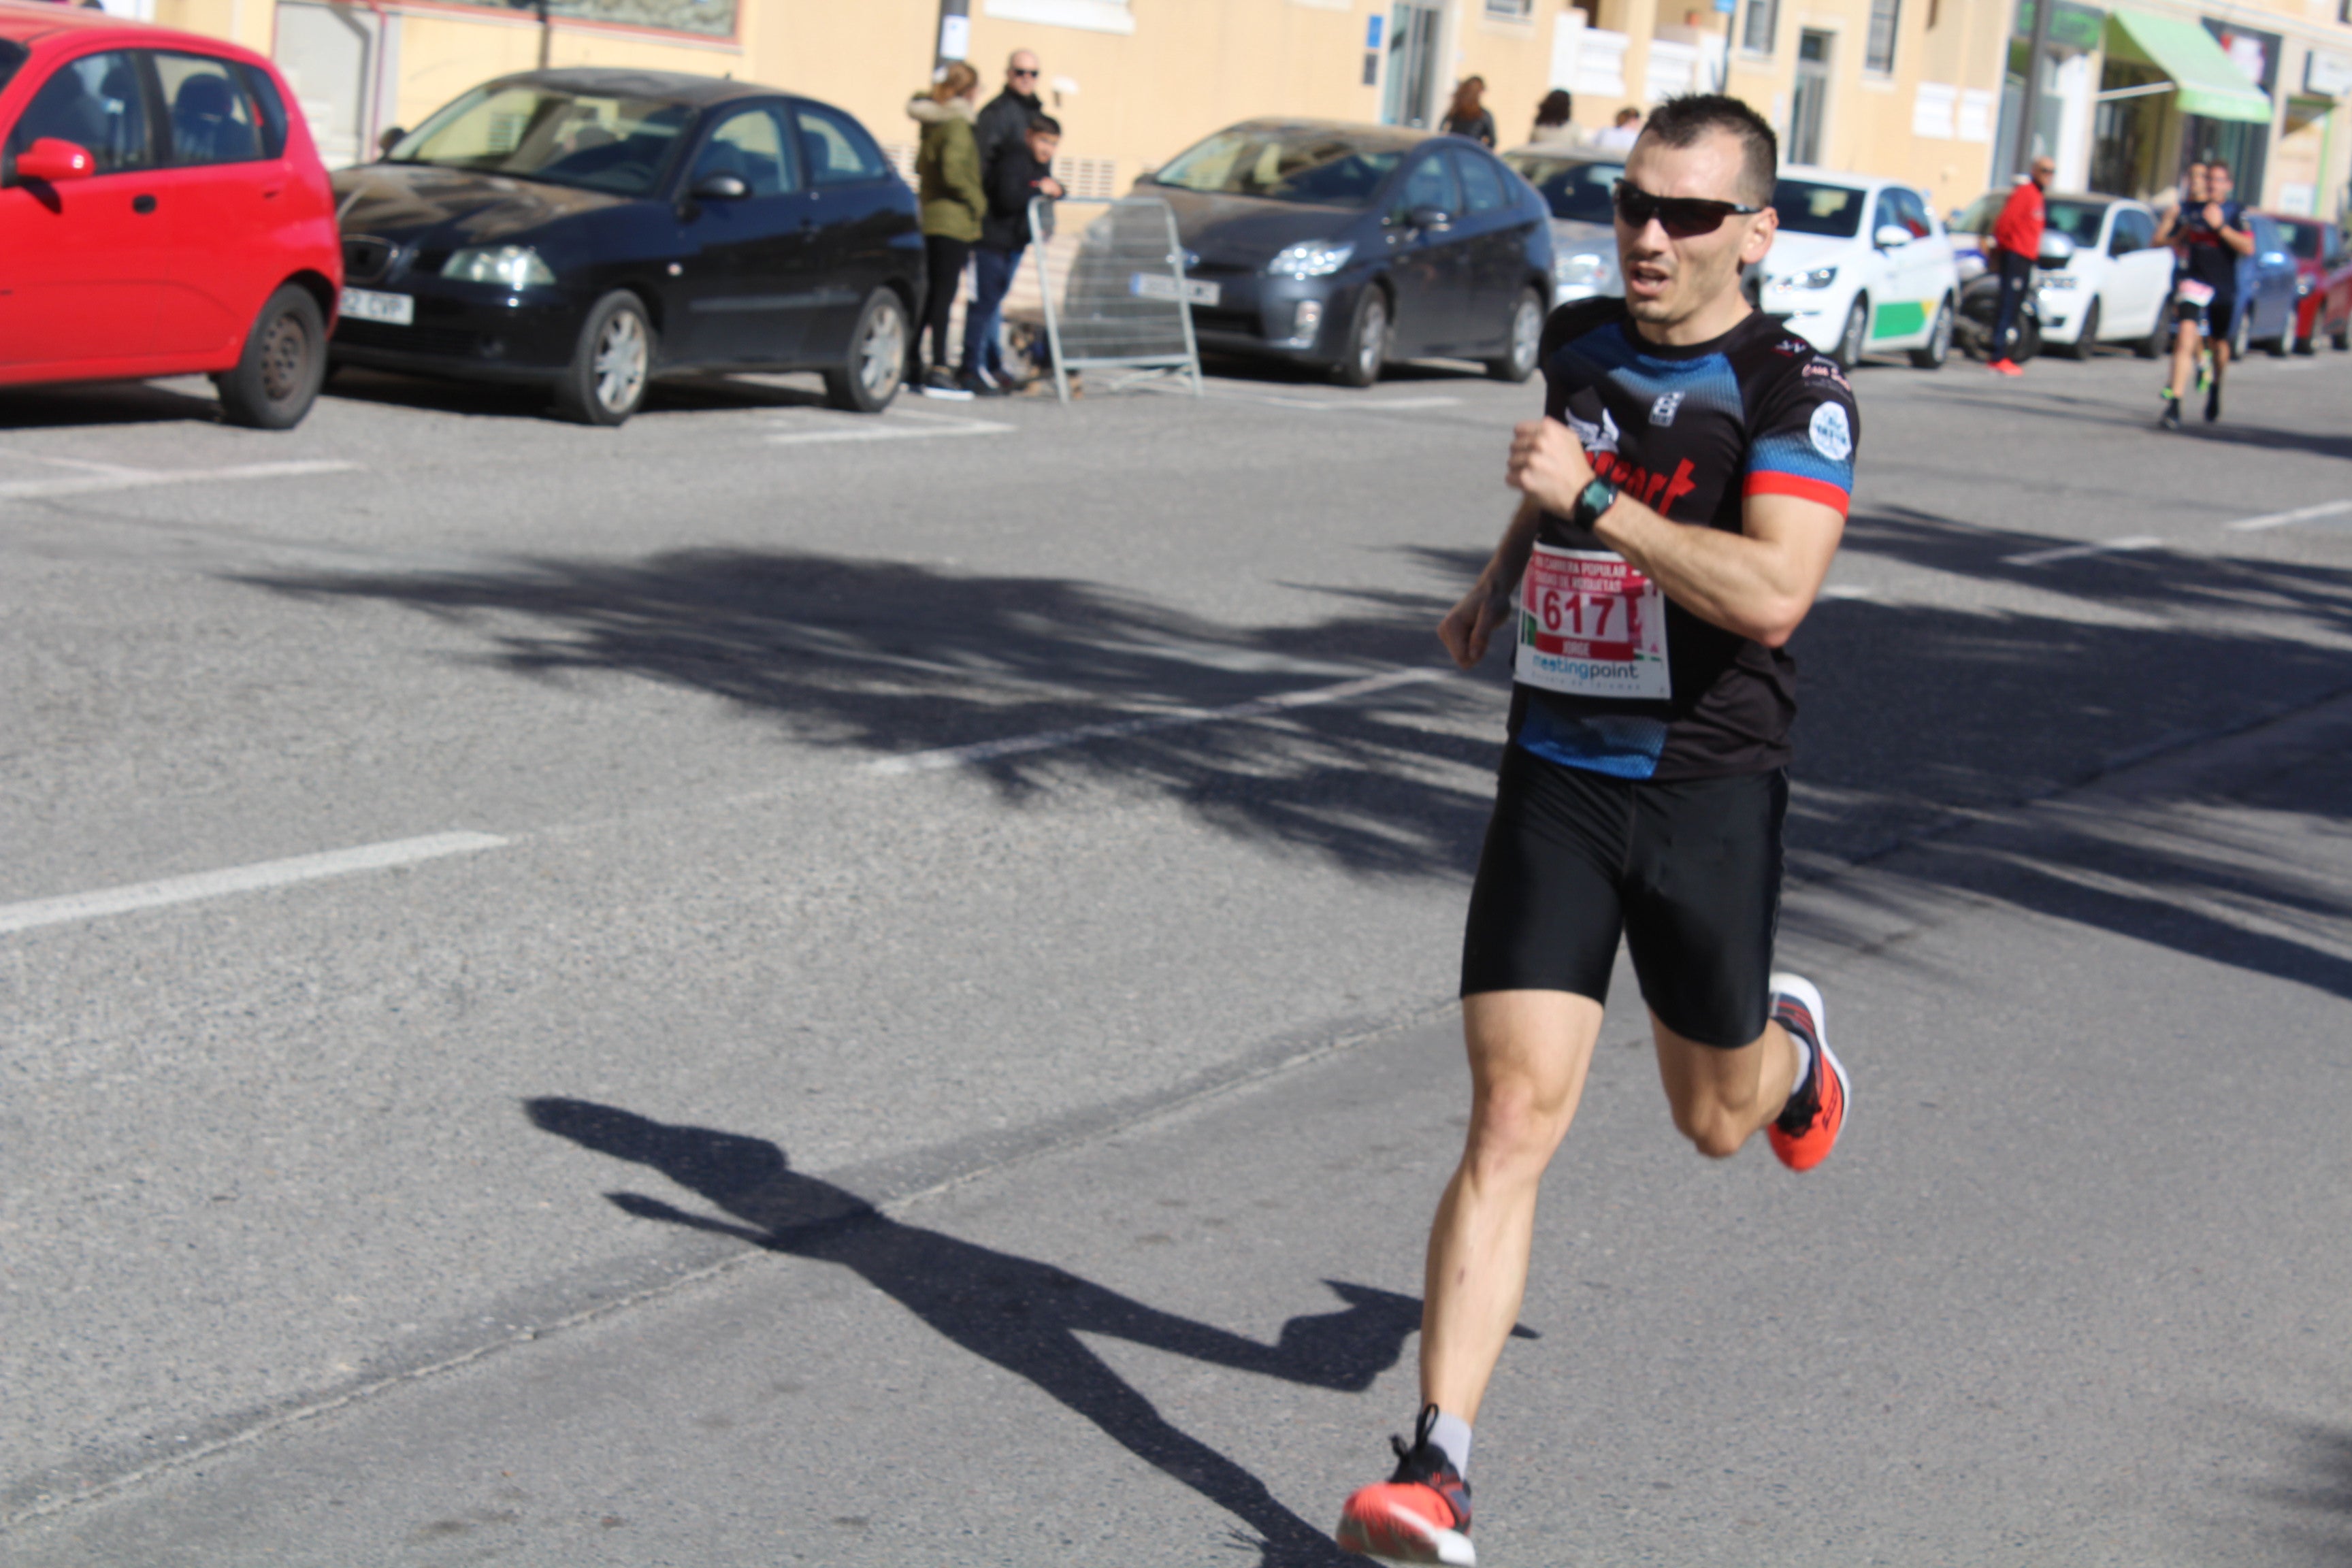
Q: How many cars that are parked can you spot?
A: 8